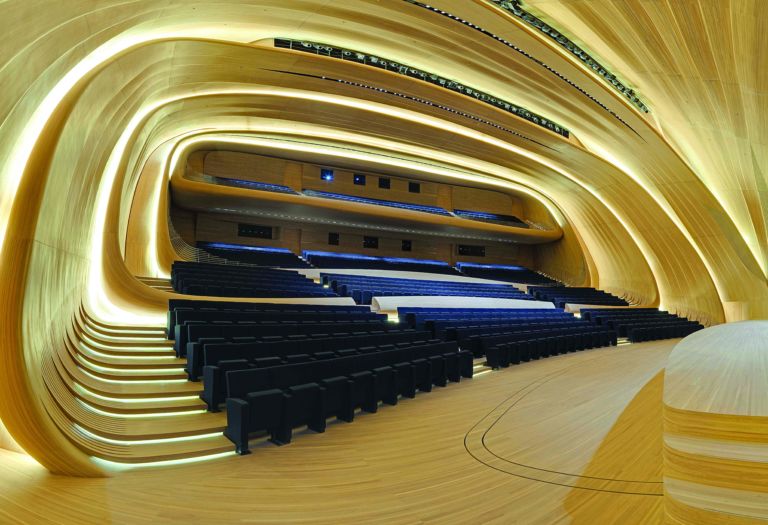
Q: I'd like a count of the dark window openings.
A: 9